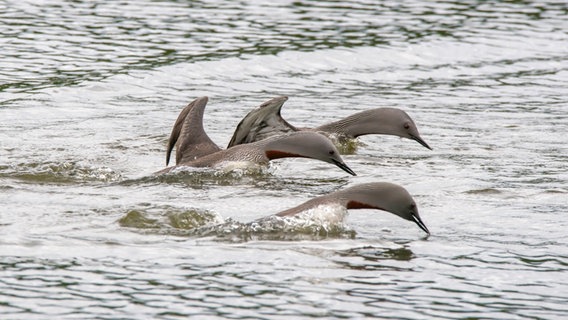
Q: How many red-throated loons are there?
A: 3